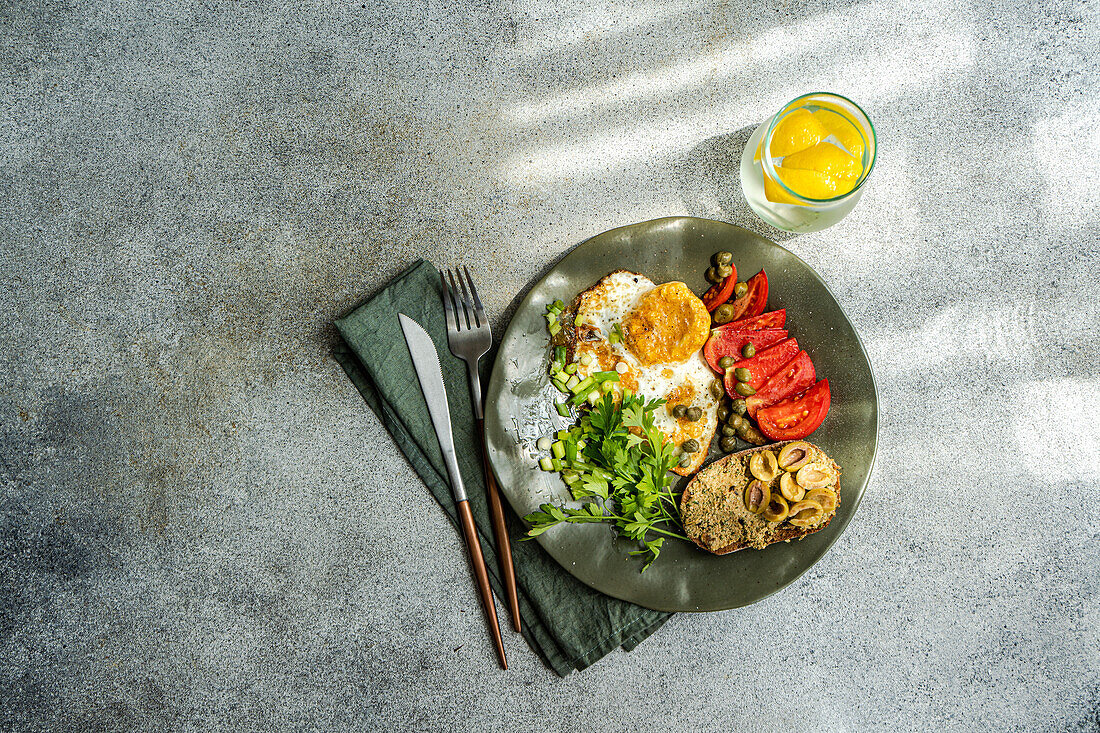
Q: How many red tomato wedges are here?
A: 7